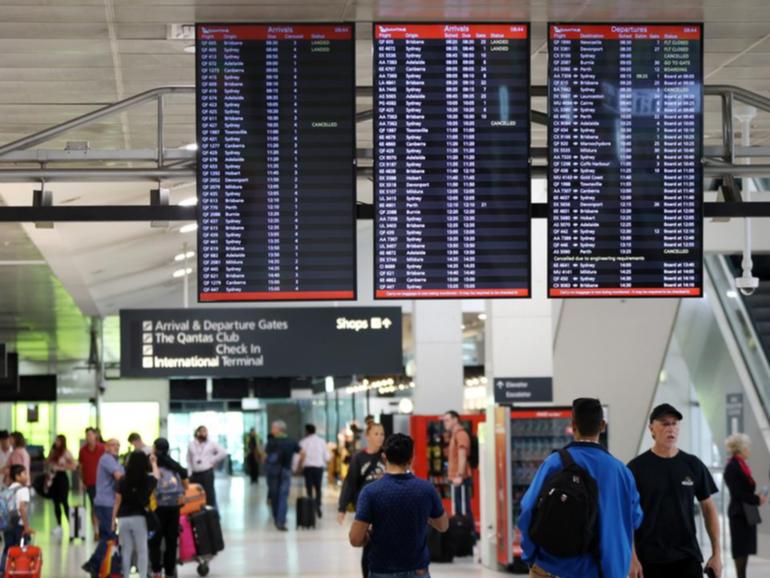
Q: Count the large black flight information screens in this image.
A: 3